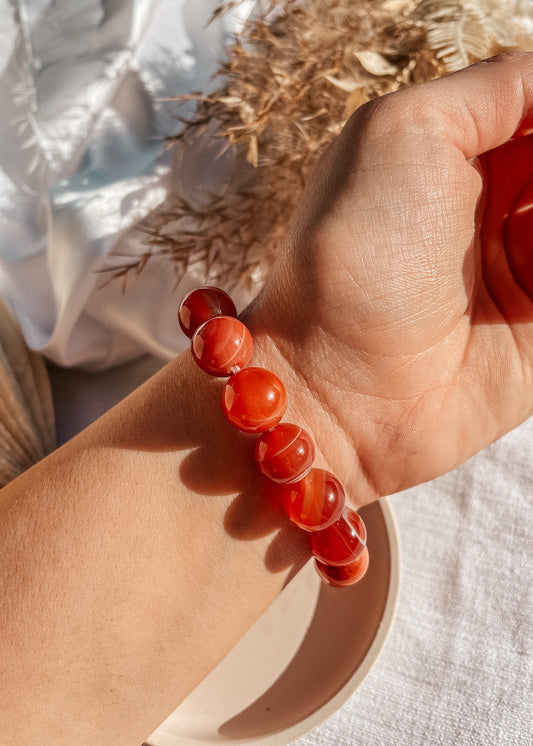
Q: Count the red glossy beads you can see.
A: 7